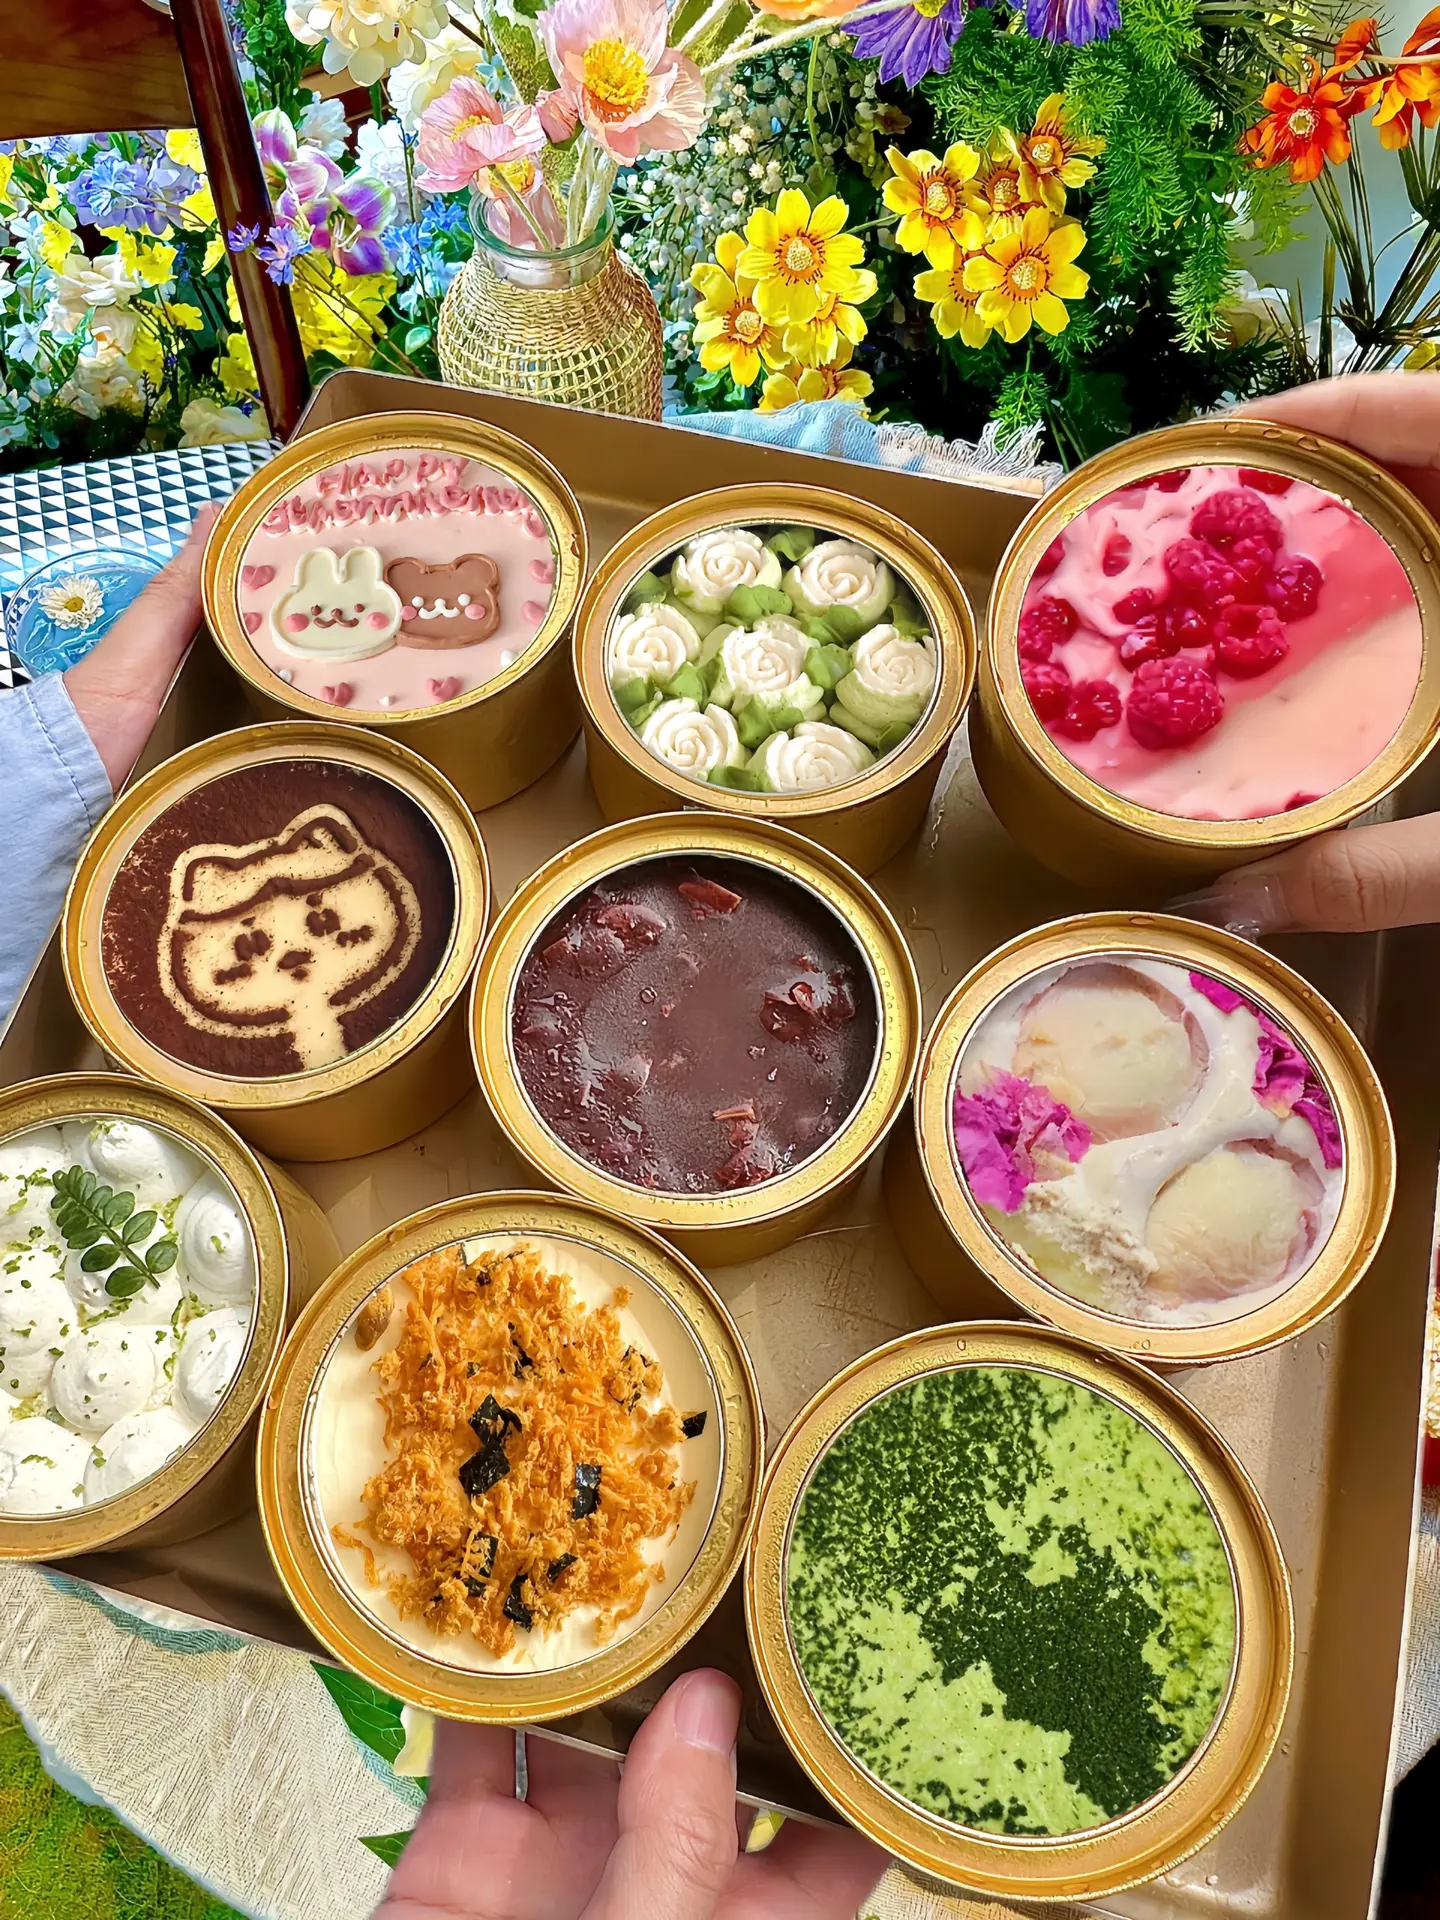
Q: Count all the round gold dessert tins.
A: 9